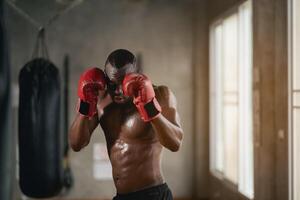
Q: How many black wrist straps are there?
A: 2